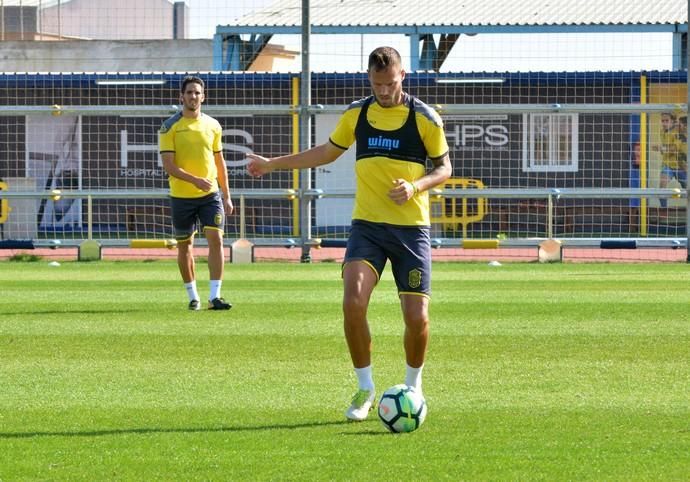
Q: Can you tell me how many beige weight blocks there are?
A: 2